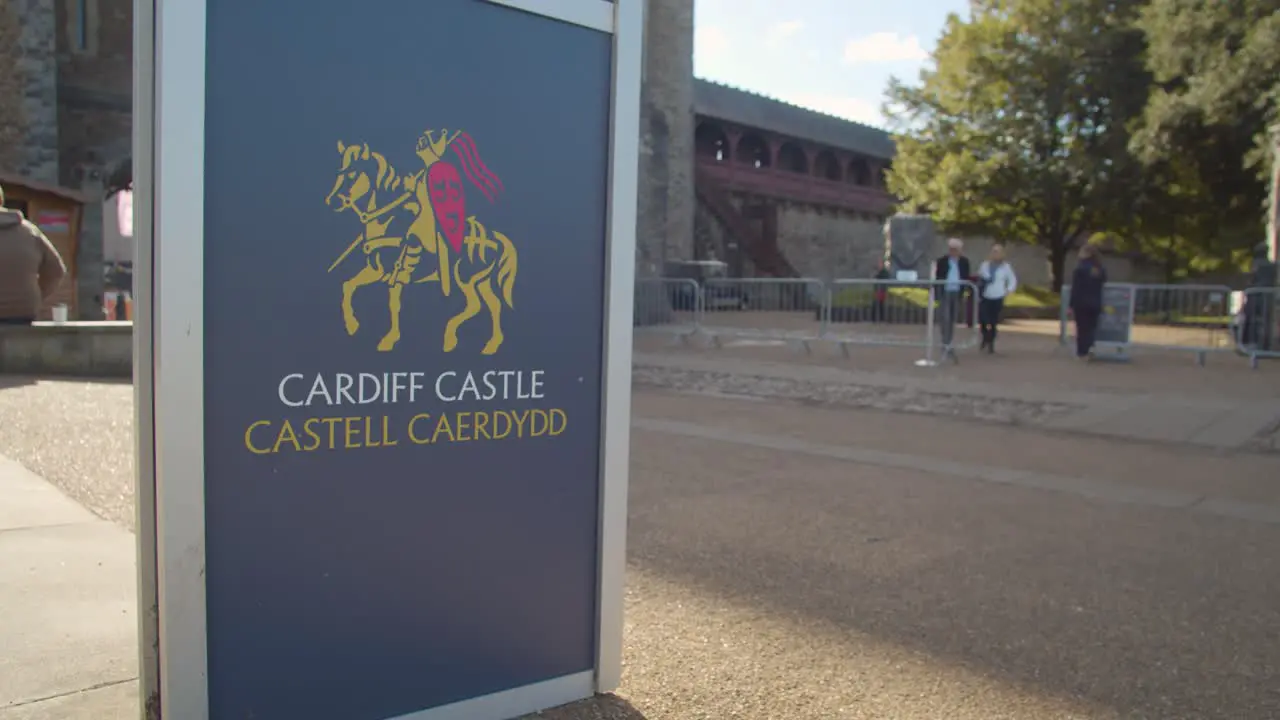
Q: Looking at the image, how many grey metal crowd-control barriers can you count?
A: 5